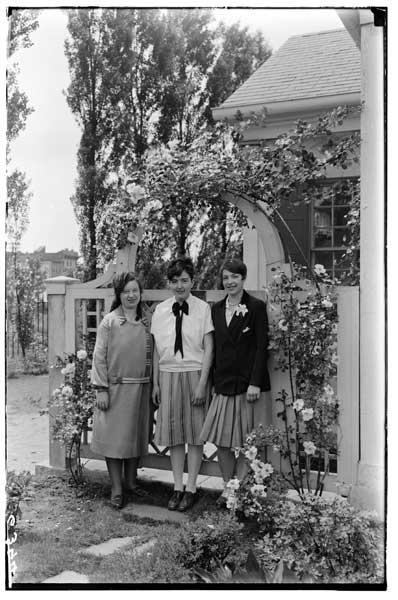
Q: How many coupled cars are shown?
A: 0